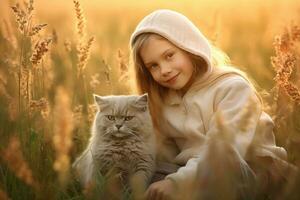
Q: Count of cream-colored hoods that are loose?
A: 1